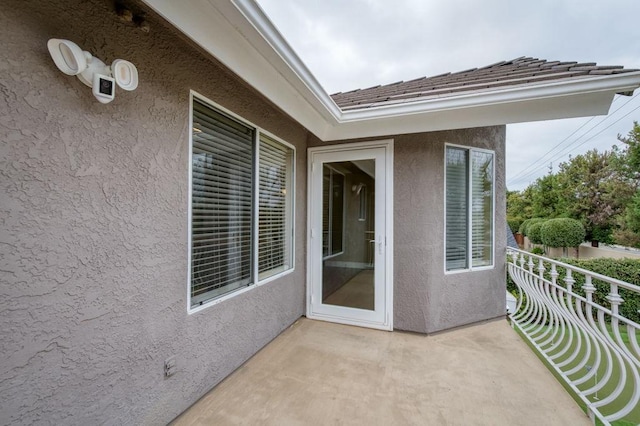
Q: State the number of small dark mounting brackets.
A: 2